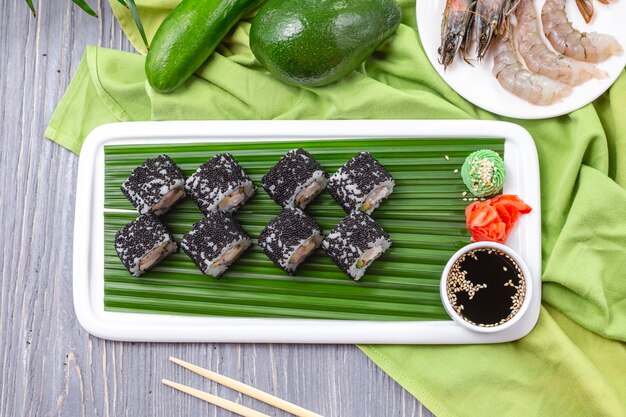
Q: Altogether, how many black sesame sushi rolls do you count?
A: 8